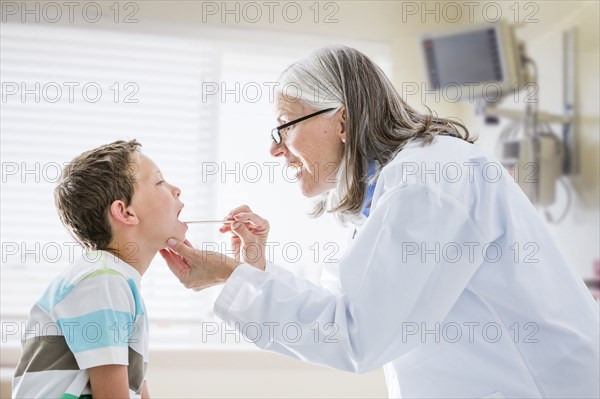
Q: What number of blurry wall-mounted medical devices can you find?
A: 2